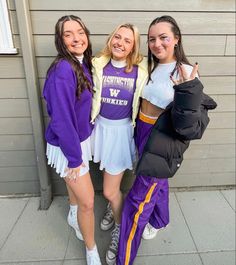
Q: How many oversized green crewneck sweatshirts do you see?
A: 0